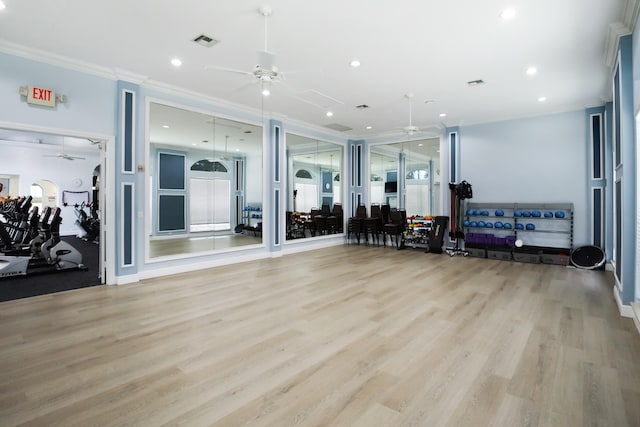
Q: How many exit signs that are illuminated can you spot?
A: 1